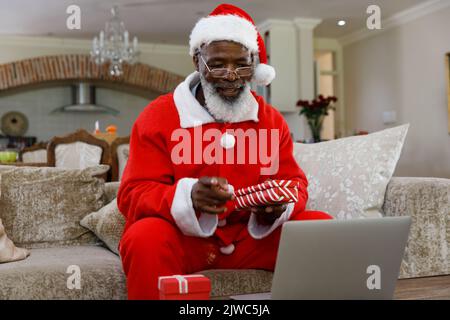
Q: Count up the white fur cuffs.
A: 2